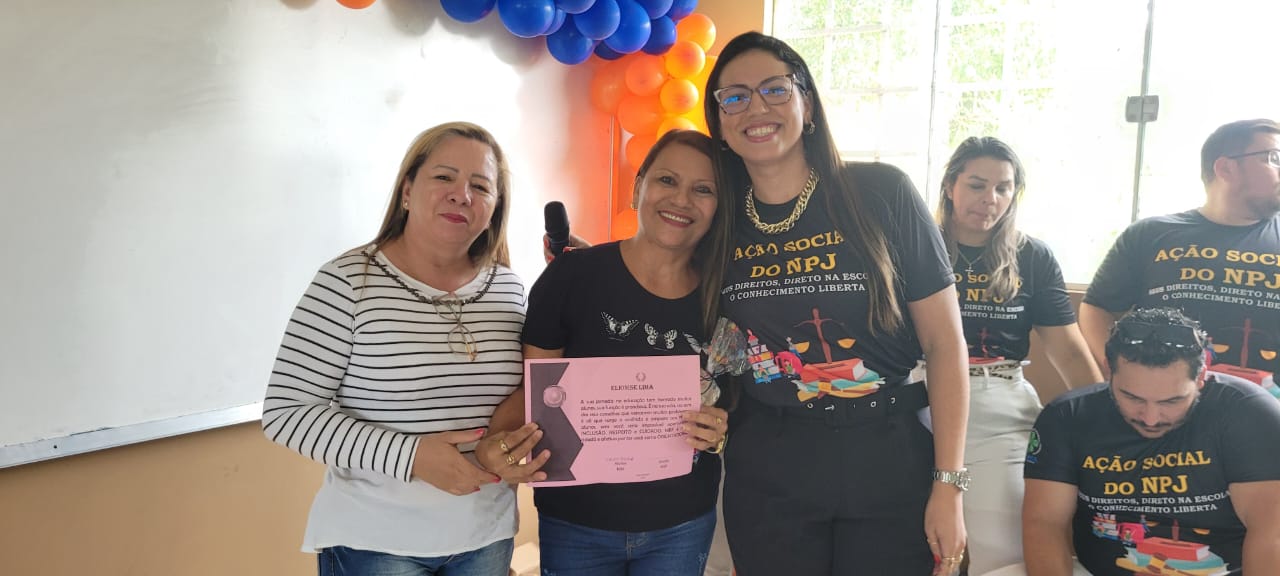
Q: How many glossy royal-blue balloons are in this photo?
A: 11